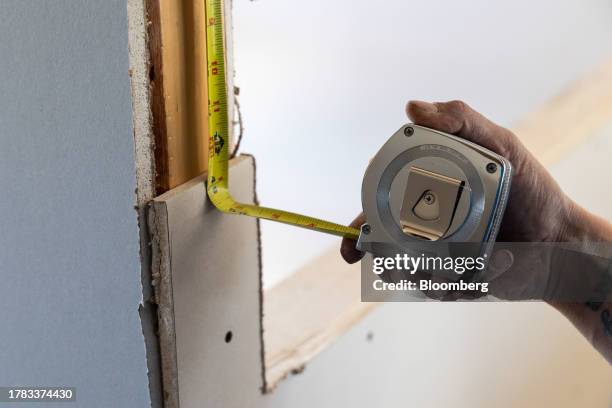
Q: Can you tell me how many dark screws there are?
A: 3